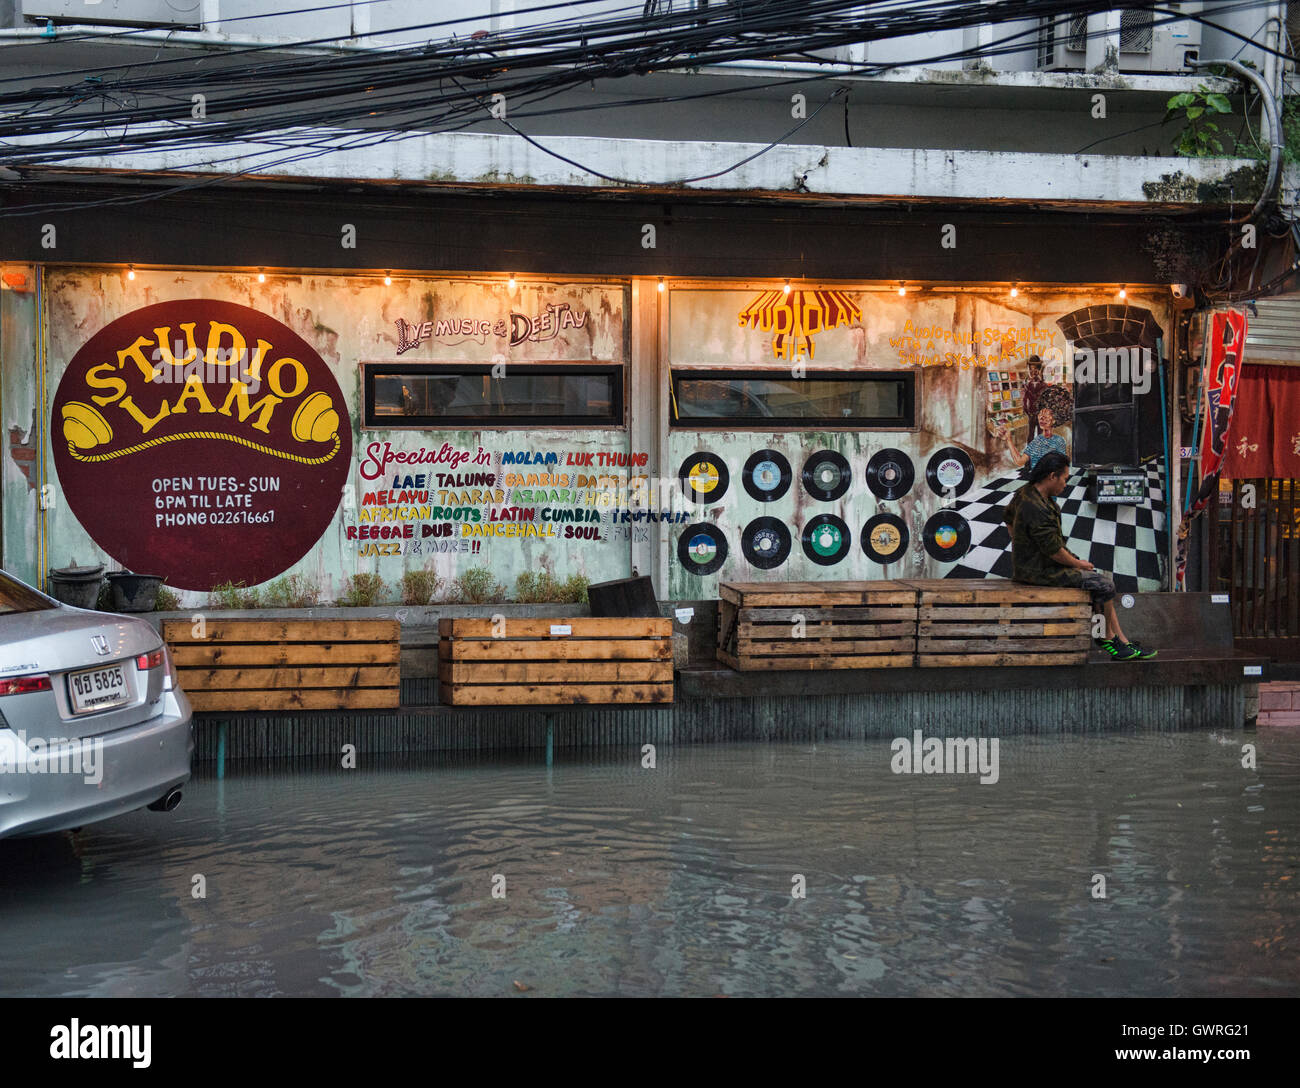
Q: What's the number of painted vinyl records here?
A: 10